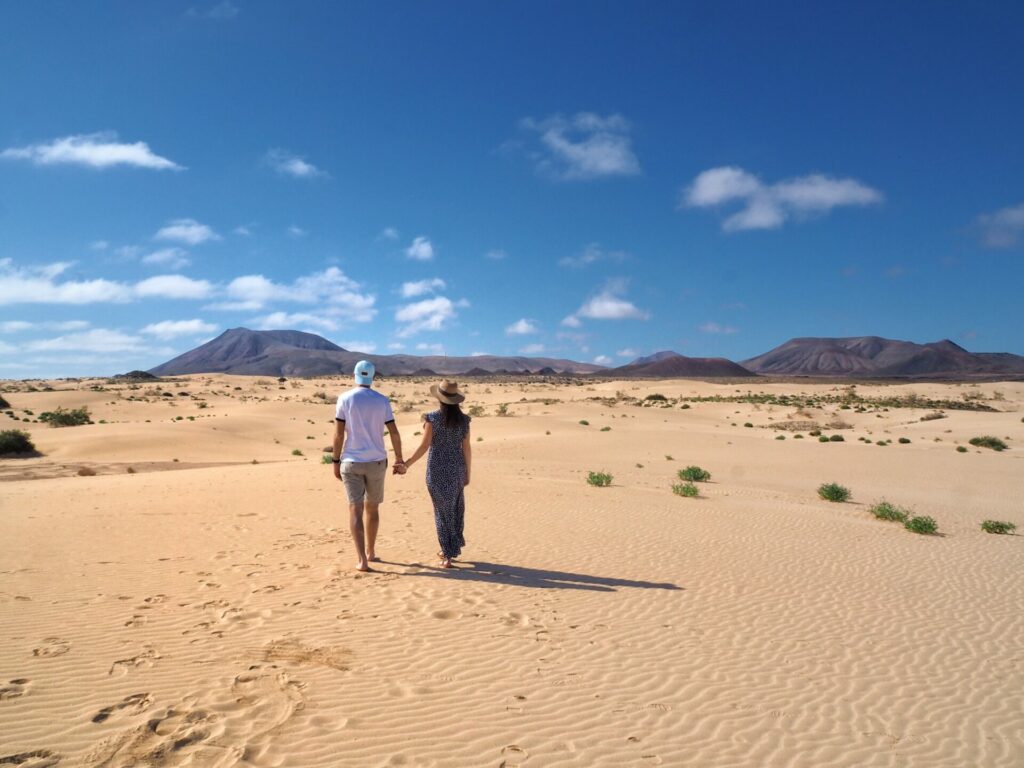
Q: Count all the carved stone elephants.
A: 0